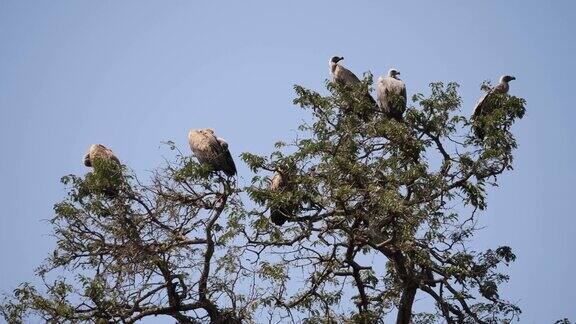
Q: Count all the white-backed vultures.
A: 6